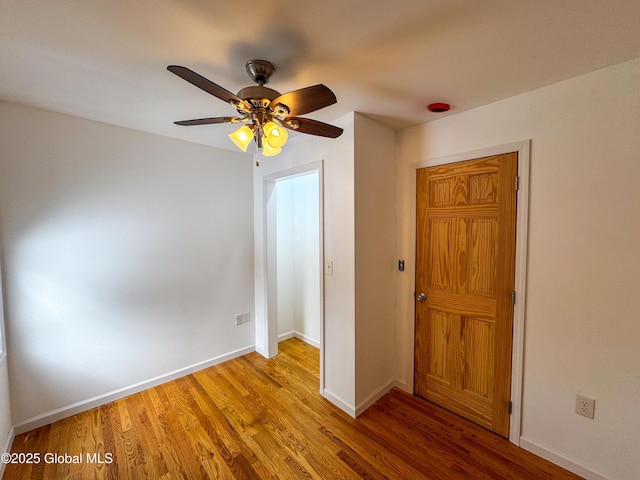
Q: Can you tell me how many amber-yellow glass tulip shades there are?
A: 3